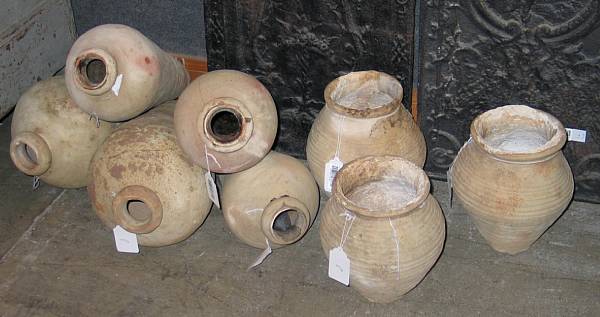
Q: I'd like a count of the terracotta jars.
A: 8